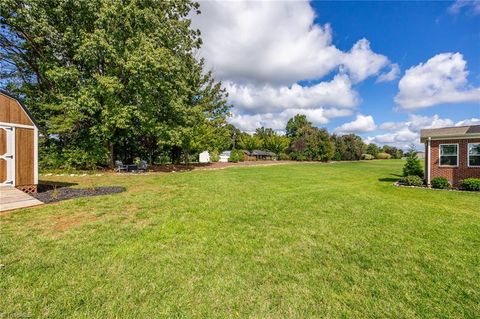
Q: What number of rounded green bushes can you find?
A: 3